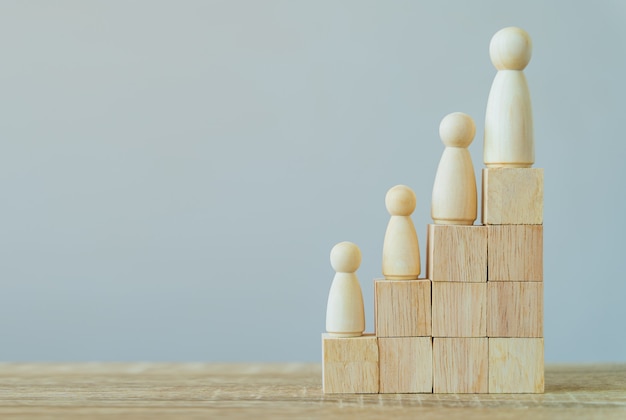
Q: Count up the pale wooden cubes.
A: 10